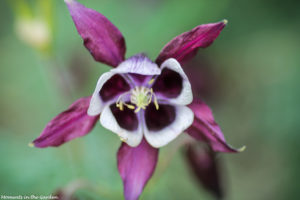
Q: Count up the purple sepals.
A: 5